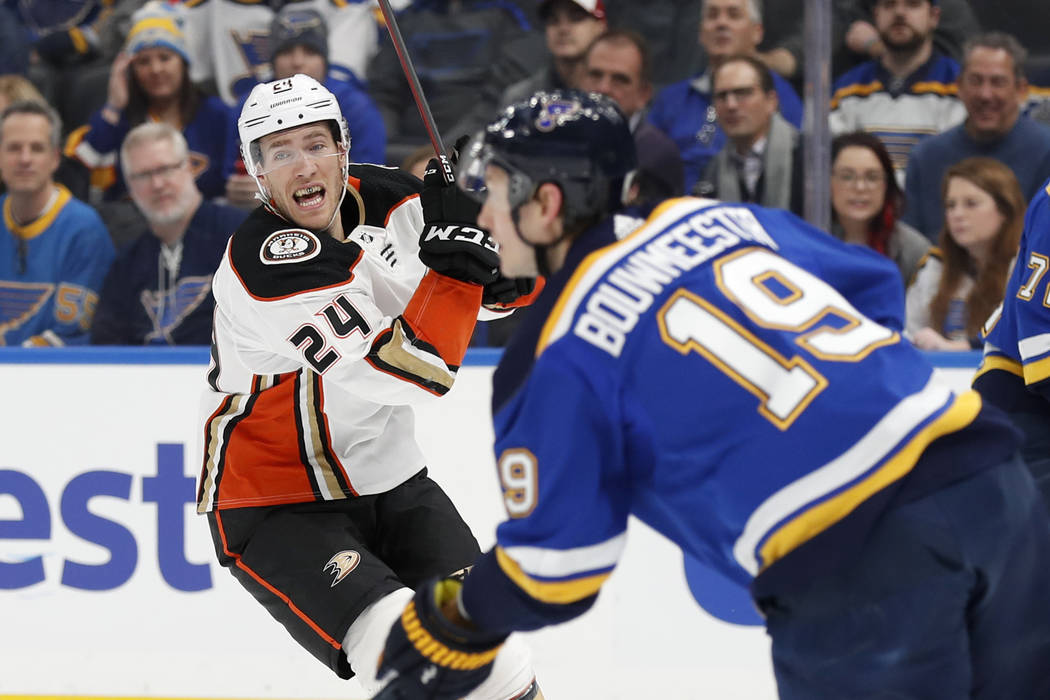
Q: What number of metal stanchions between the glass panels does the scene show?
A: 1